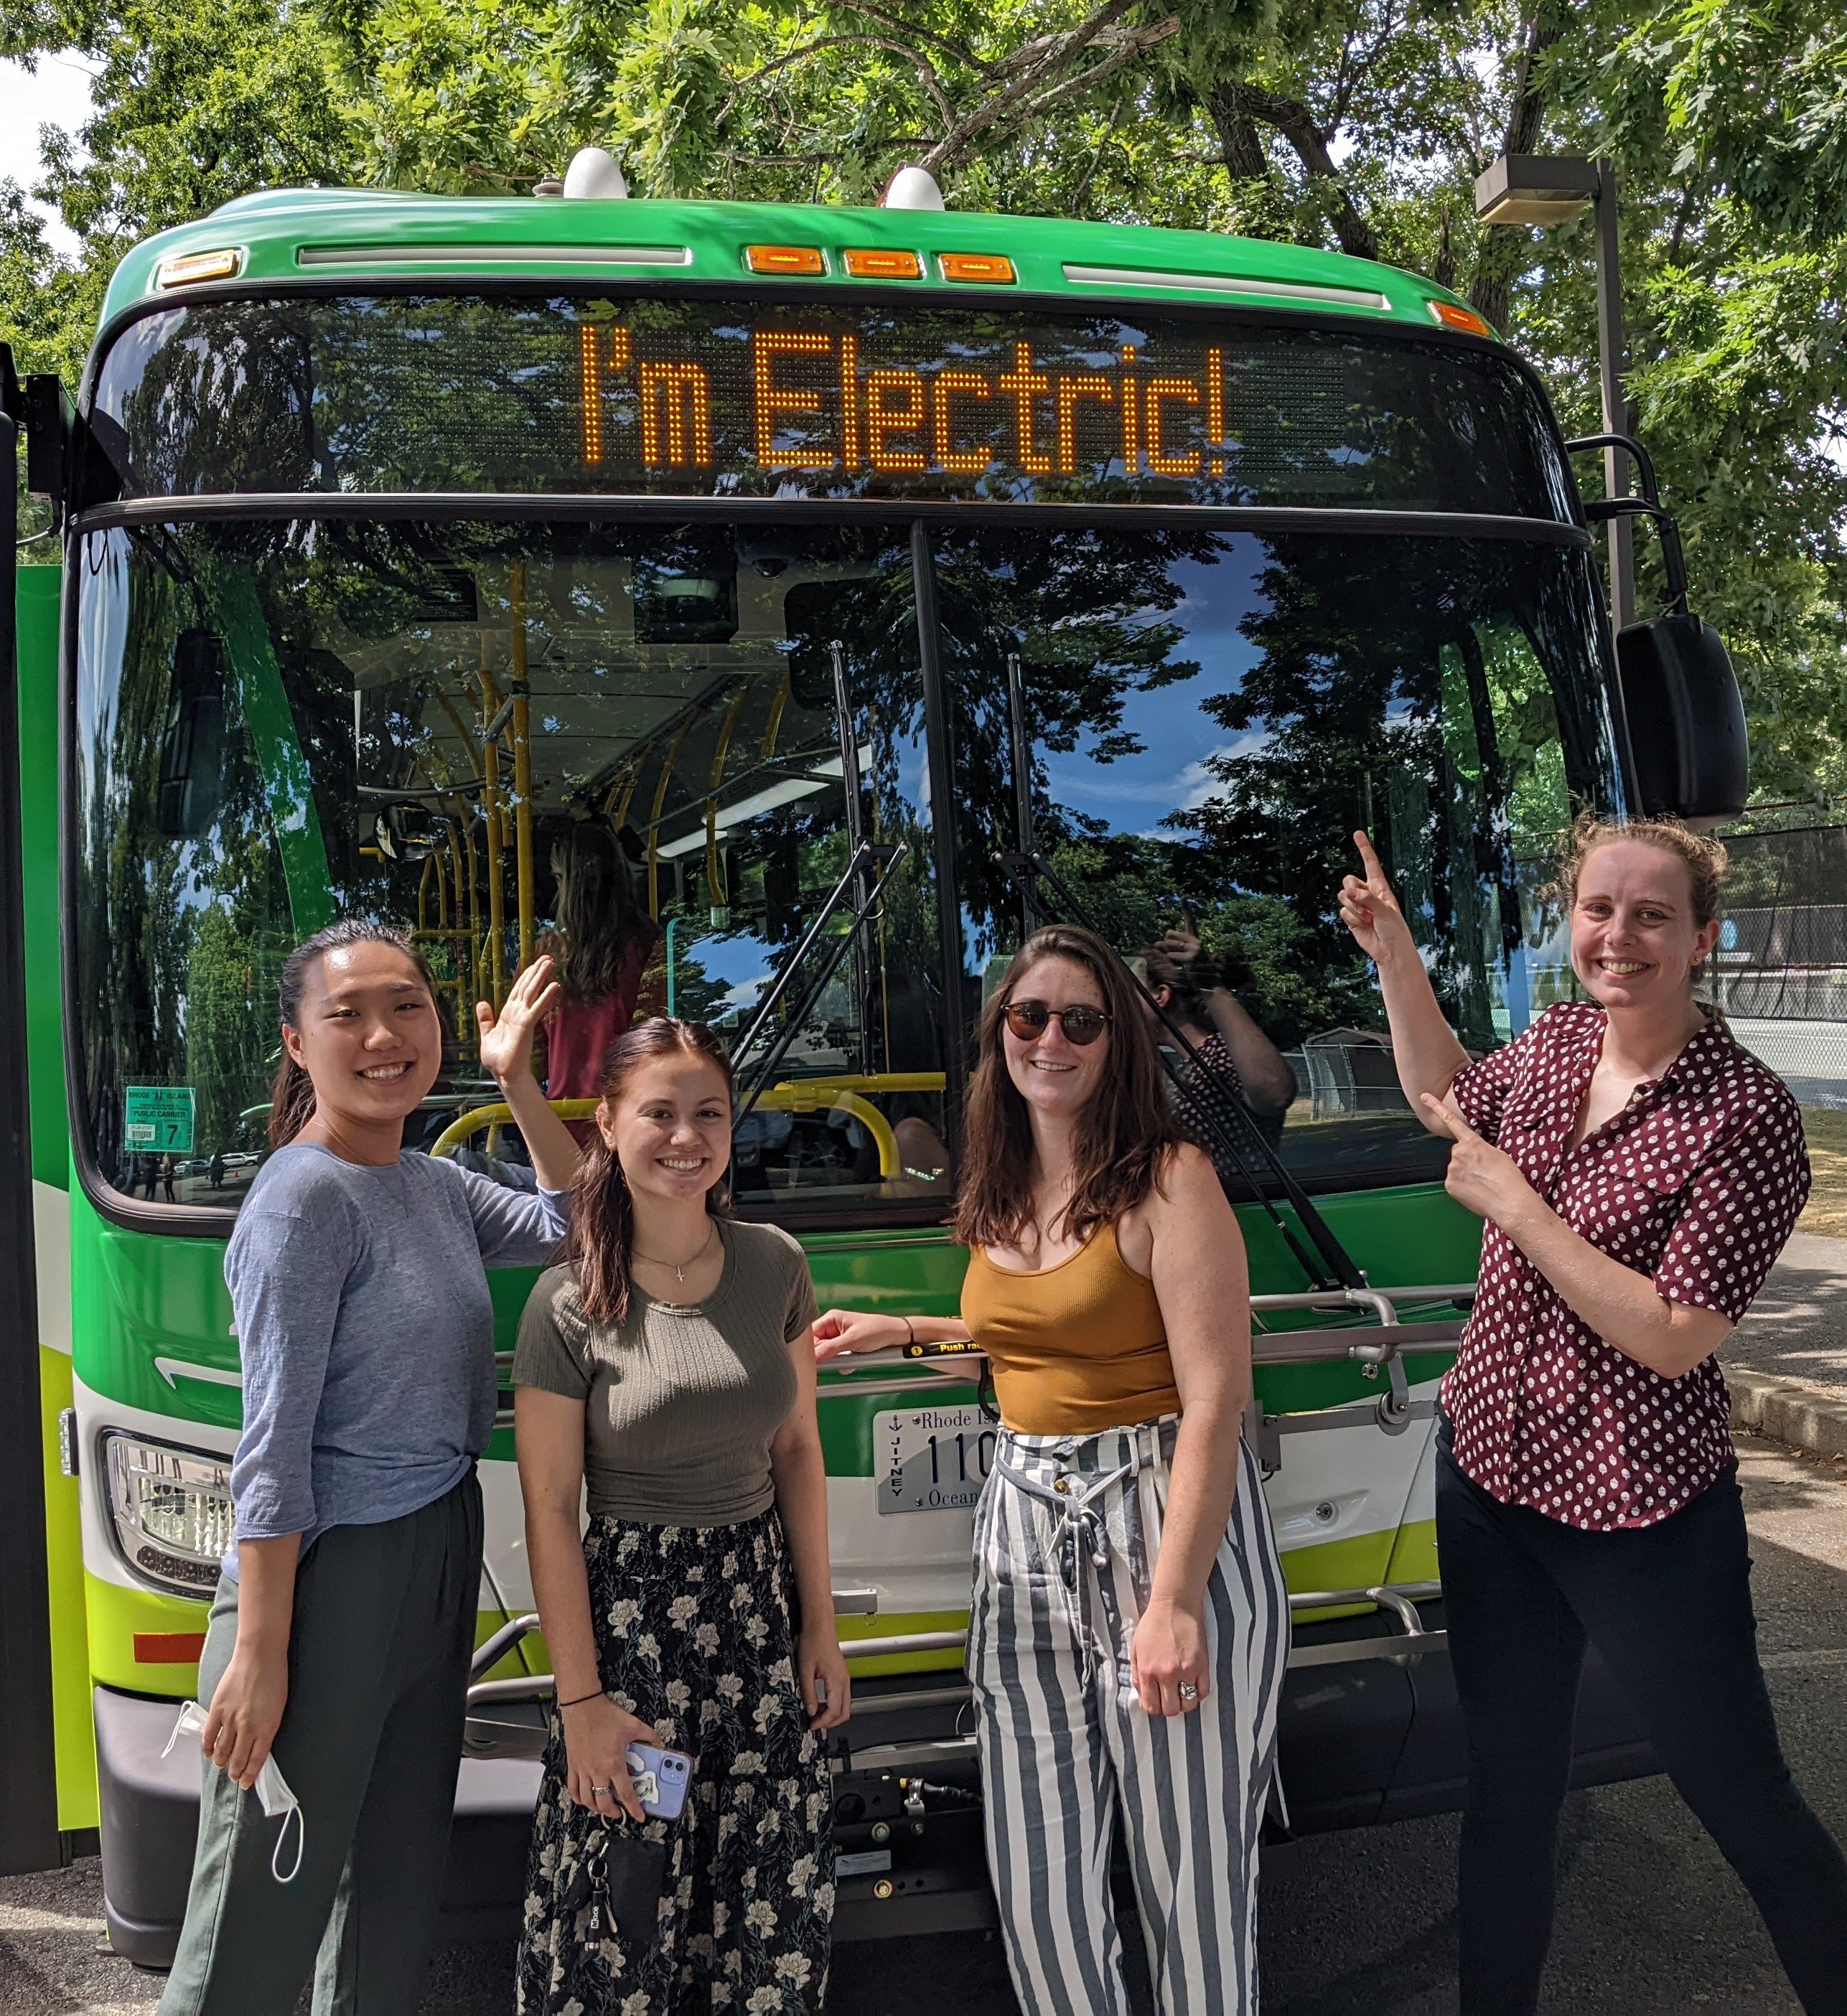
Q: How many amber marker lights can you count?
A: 5